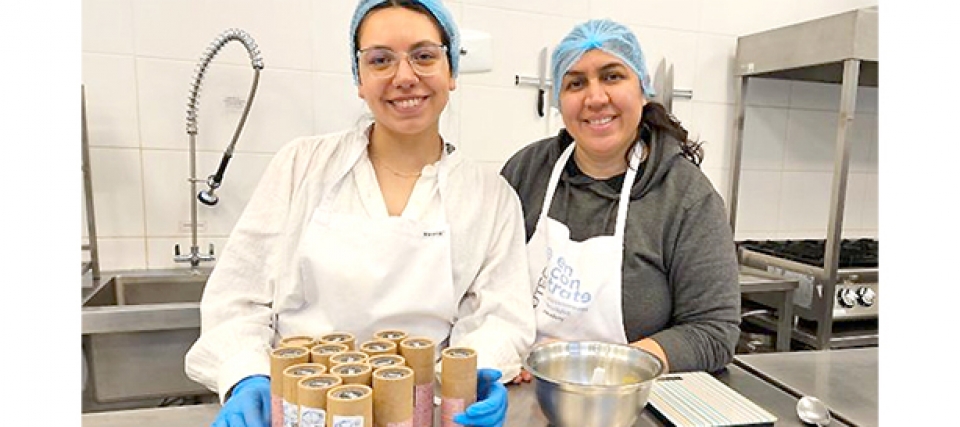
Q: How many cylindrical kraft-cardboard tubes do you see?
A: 15